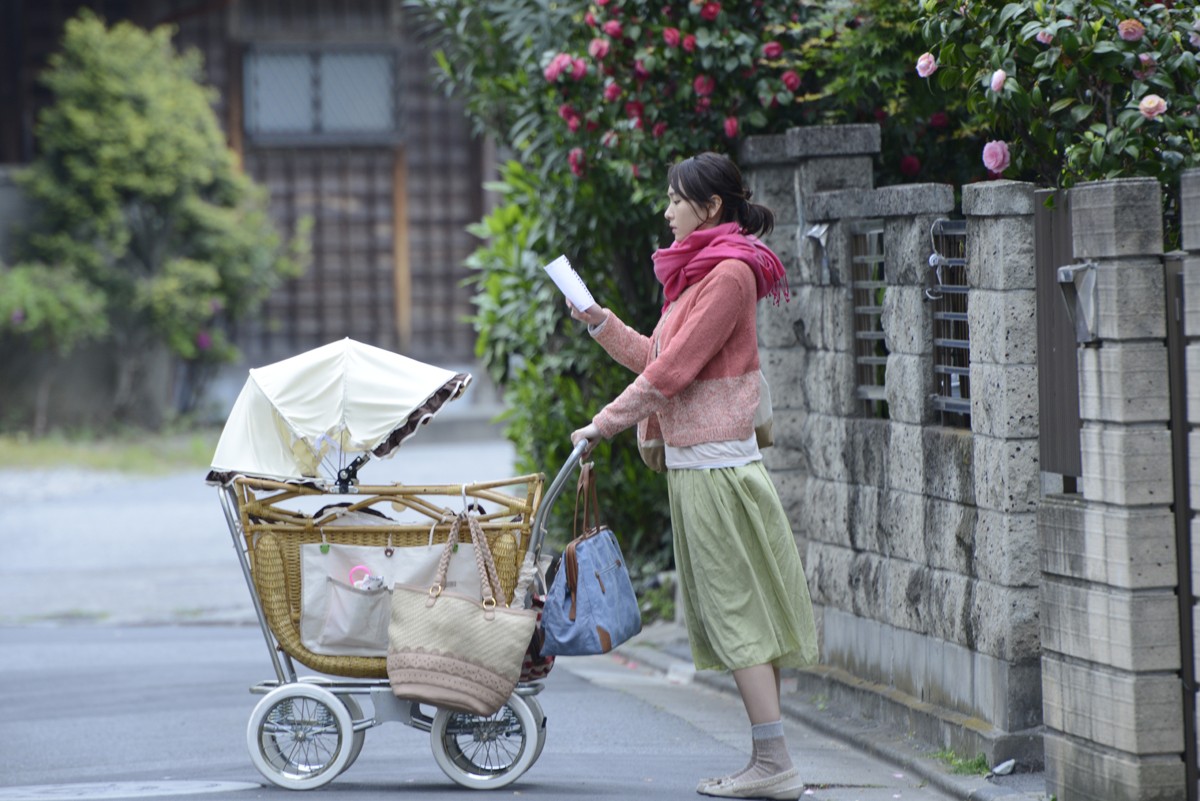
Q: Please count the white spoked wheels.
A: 4